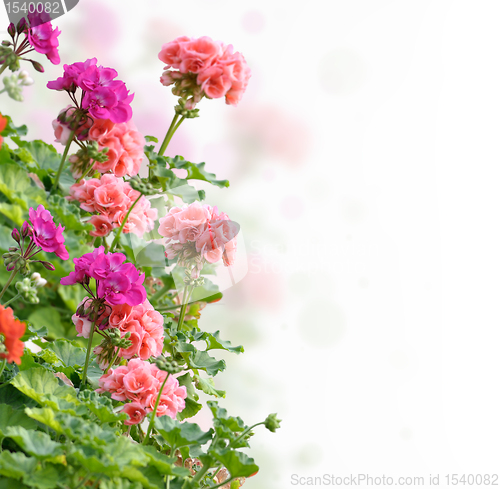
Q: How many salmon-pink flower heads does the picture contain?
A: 6